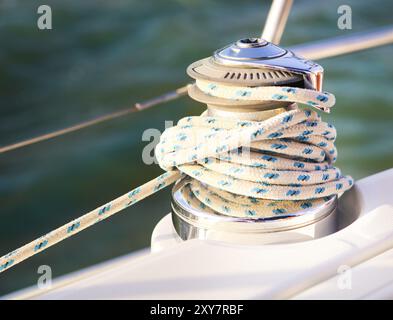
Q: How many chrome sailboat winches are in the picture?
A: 1